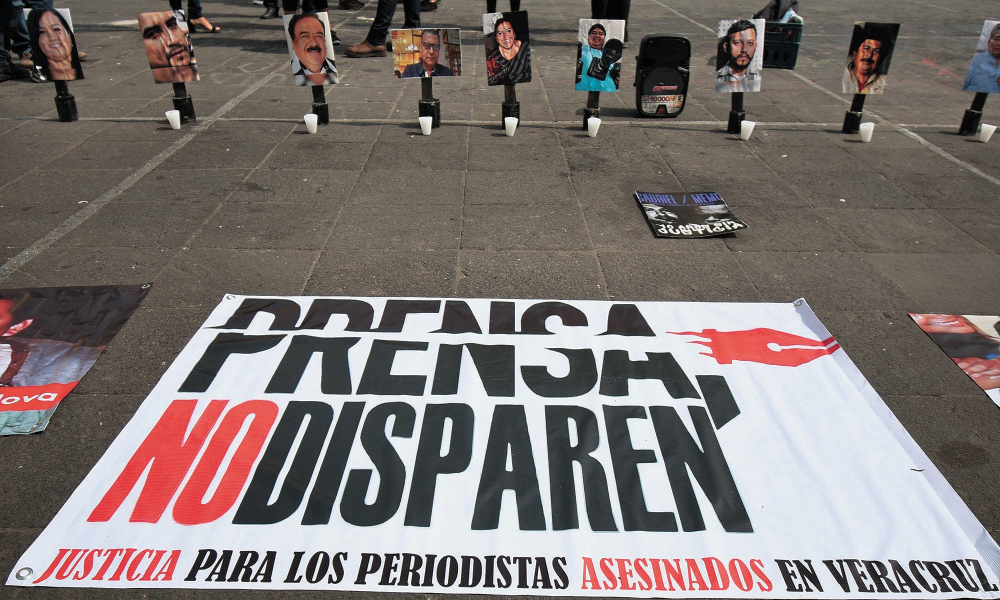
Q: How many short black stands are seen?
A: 9